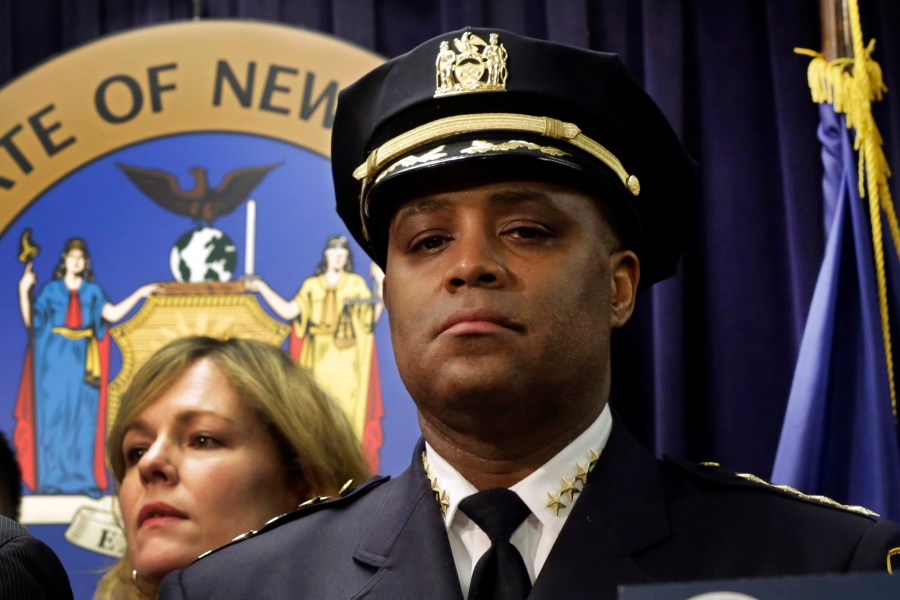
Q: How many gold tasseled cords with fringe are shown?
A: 1